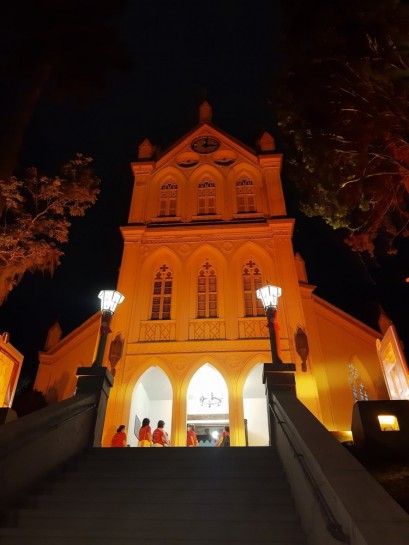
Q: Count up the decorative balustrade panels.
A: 3